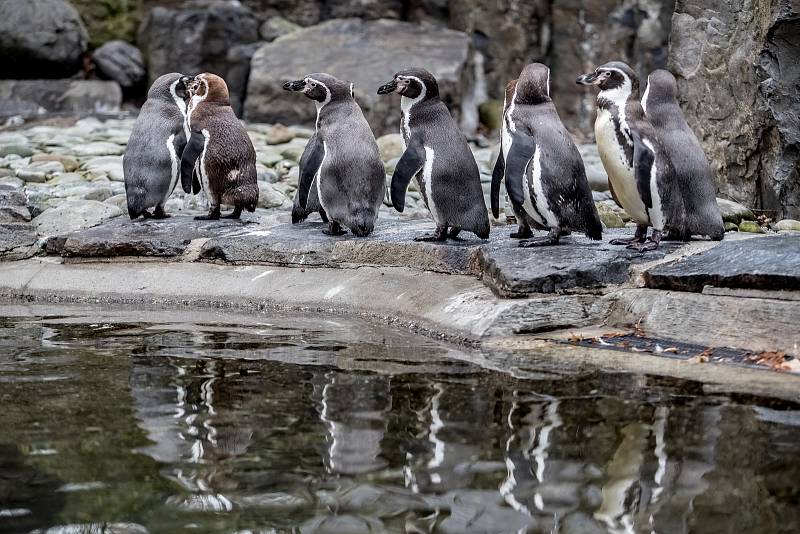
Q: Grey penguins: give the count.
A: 6